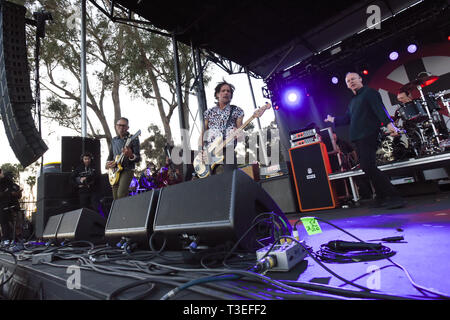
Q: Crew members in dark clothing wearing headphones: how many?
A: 1